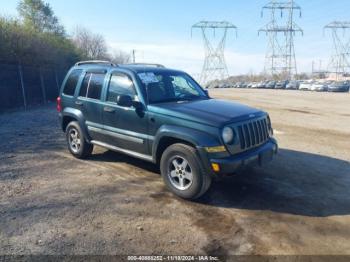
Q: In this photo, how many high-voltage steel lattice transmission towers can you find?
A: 3